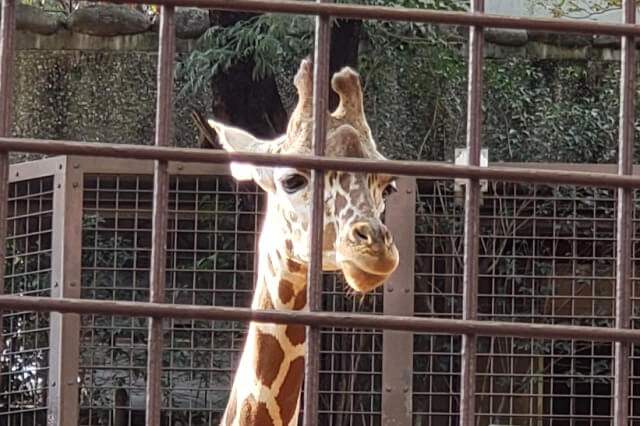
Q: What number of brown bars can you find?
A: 8